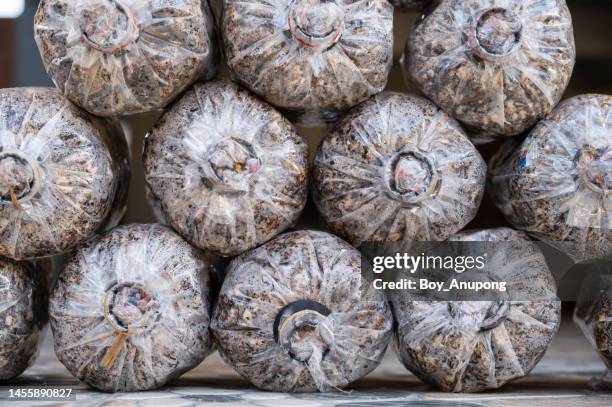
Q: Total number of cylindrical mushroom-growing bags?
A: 12